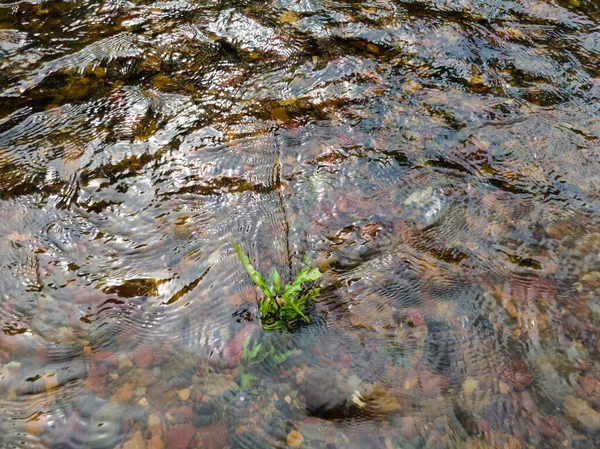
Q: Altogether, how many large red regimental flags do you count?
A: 0